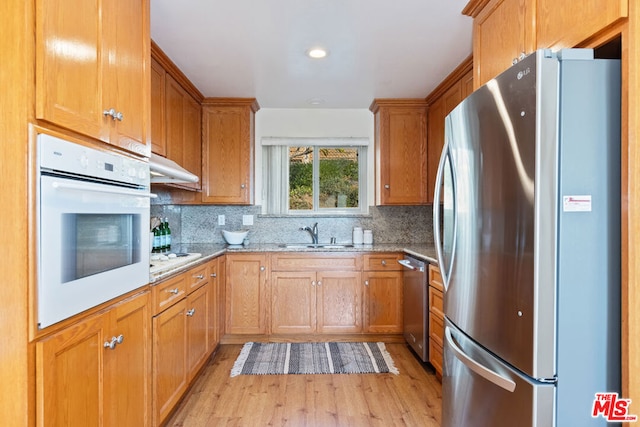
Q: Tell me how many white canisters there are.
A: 2